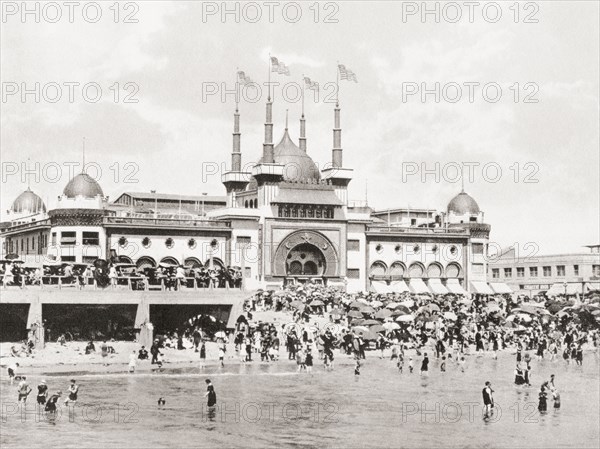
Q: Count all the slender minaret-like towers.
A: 4